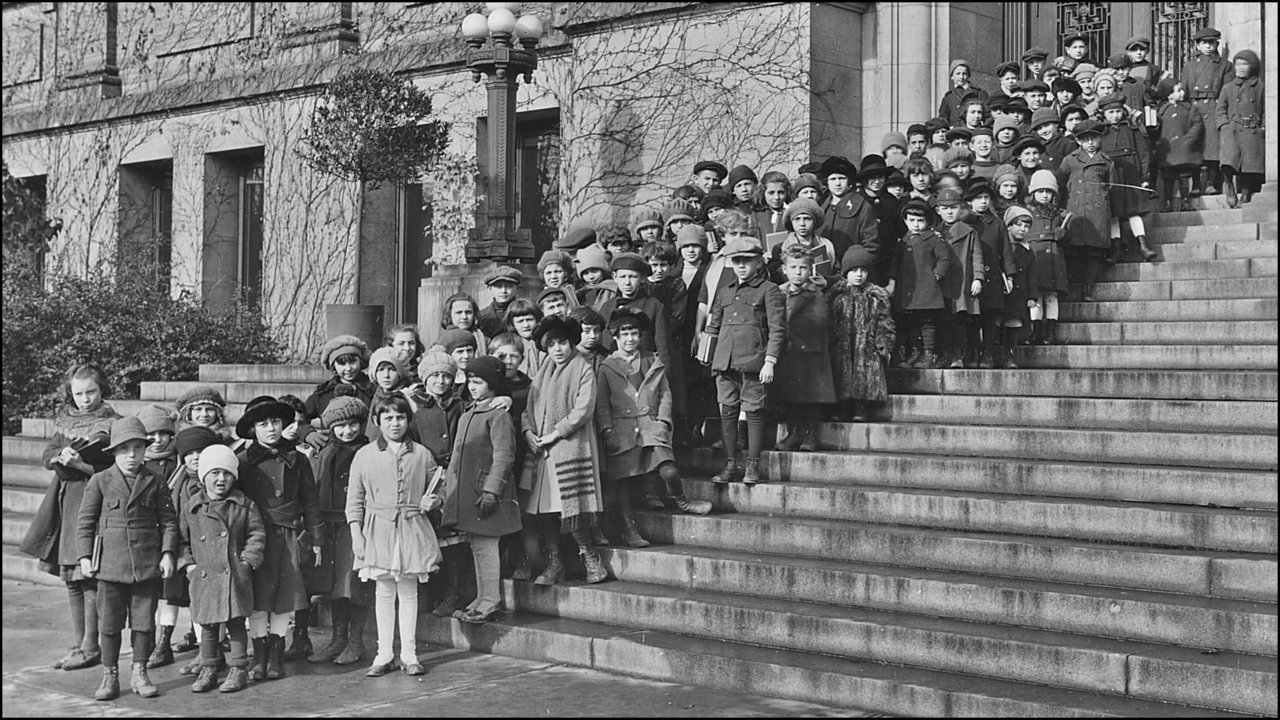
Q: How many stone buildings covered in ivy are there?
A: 1